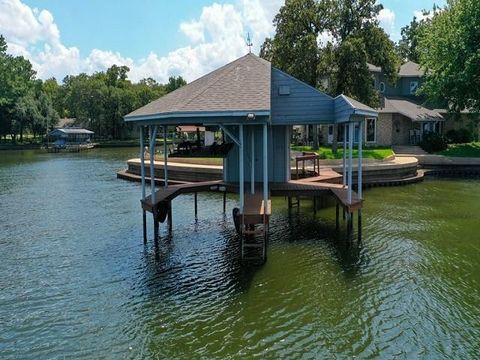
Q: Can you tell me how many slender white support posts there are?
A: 9